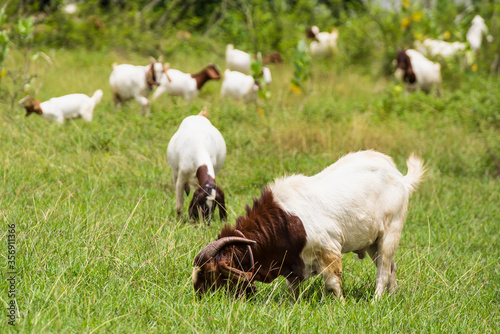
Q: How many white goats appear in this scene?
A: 11